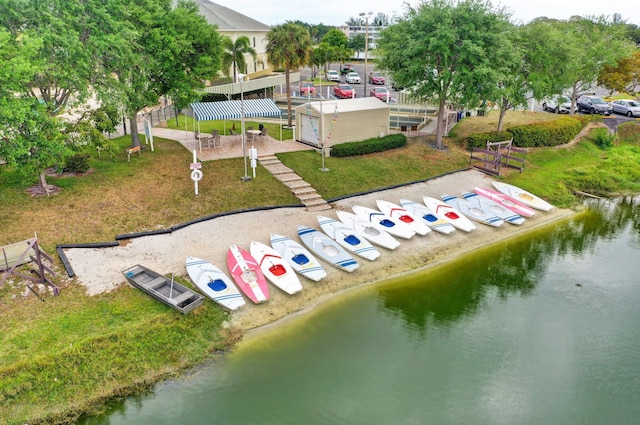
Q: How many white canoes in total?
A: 13